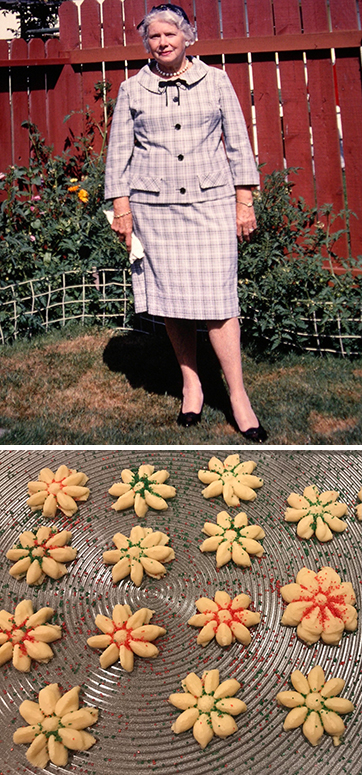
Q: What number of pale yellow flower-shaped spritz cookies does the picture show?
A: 14